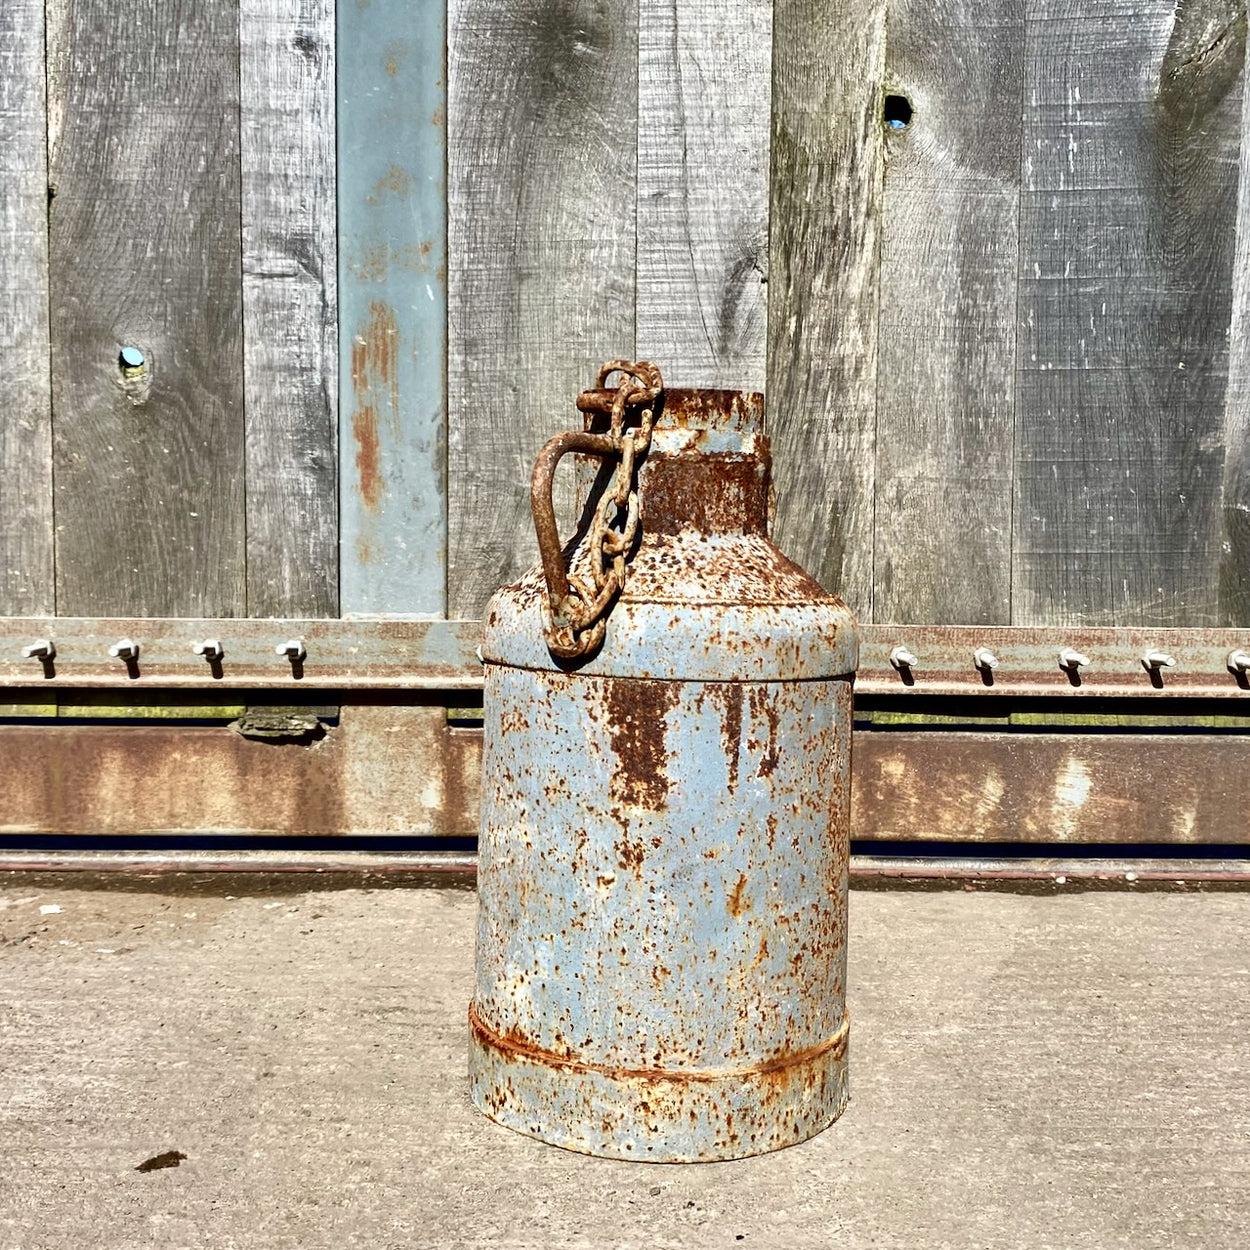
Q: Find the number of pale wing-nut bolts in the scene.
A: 9